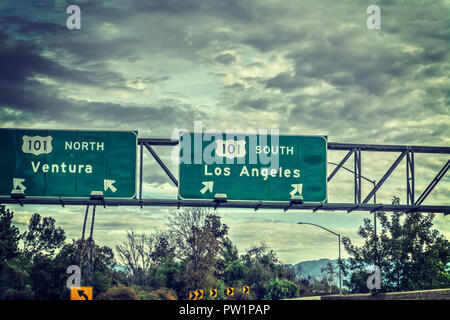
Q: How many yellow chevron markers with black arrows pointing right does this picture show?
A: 5